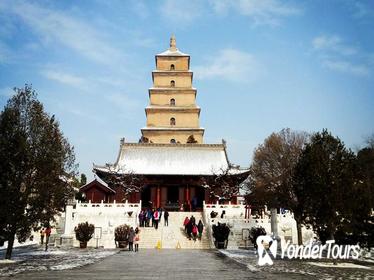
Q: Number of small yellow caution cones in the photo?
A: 2